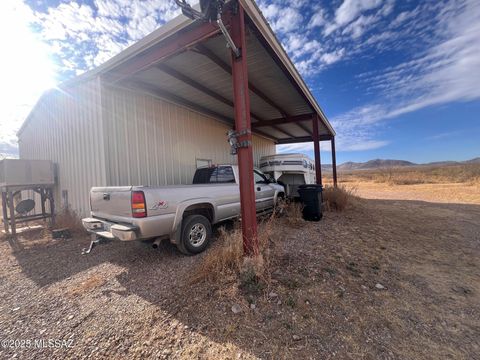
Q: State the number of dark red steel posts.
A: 3